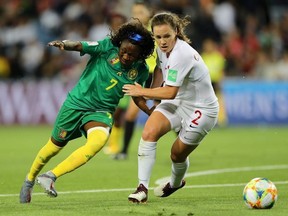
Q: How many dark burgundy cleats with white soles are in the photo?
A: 2